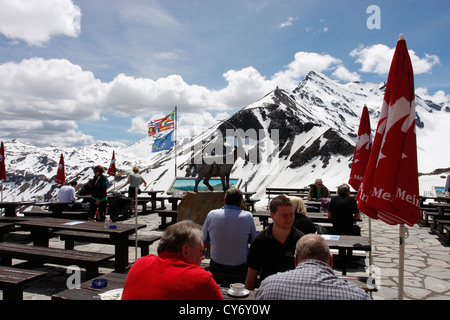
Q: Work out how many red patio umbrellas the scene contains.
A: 5